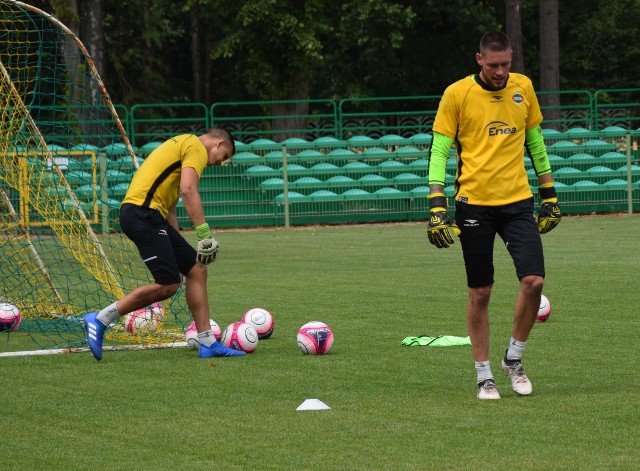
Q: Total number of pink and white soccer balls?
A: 8